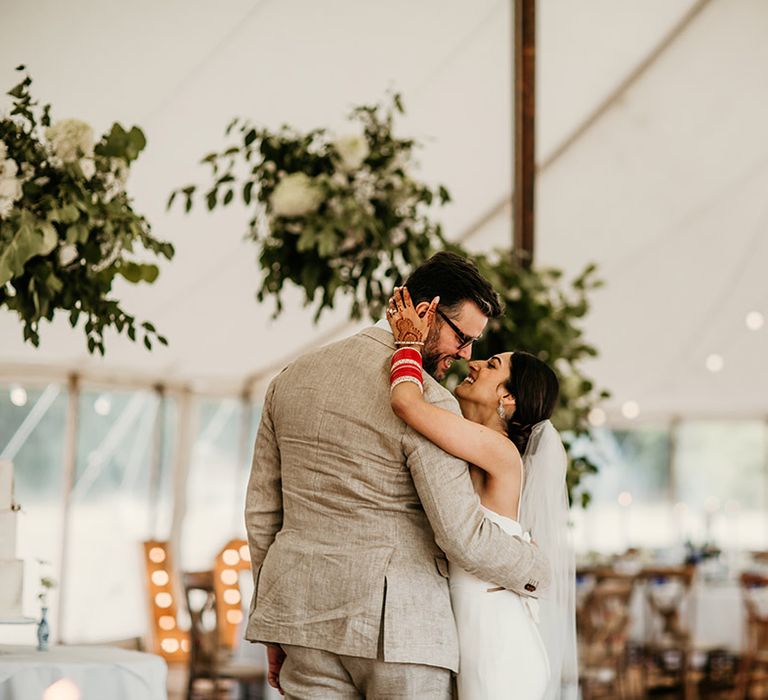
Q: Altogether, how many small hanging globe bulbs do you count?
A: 6